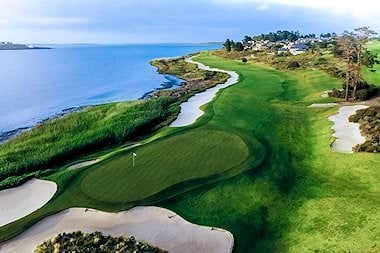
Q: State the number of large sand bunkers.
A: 4